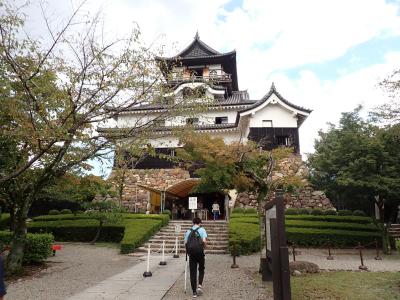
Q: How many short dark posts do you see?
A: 5